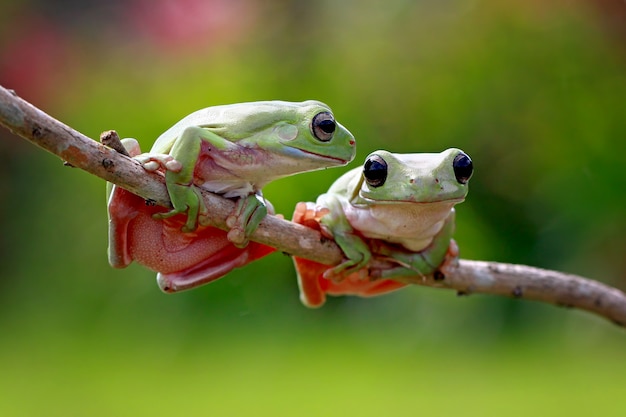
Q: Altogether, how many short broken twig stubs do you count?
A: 1